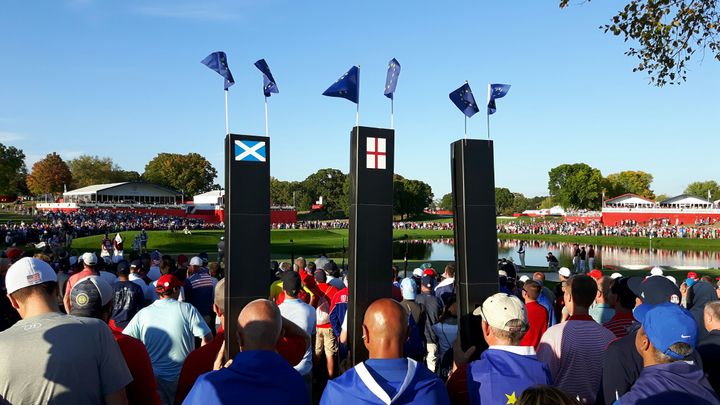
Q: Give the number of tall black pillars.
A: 3